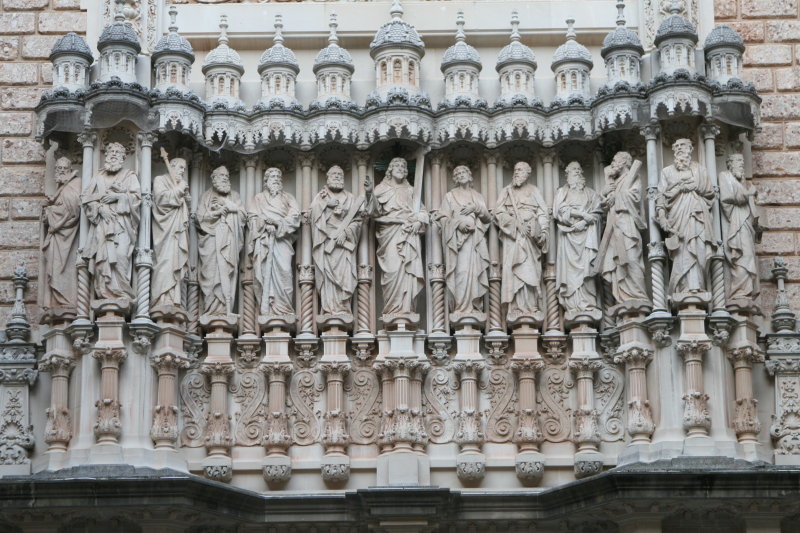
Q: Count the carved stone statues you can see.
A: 13